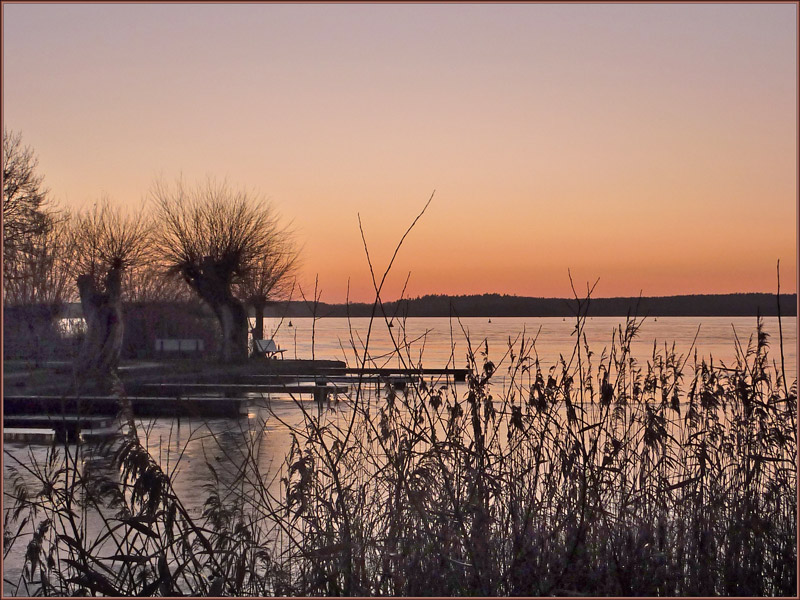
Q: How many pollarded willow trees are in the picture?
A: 3